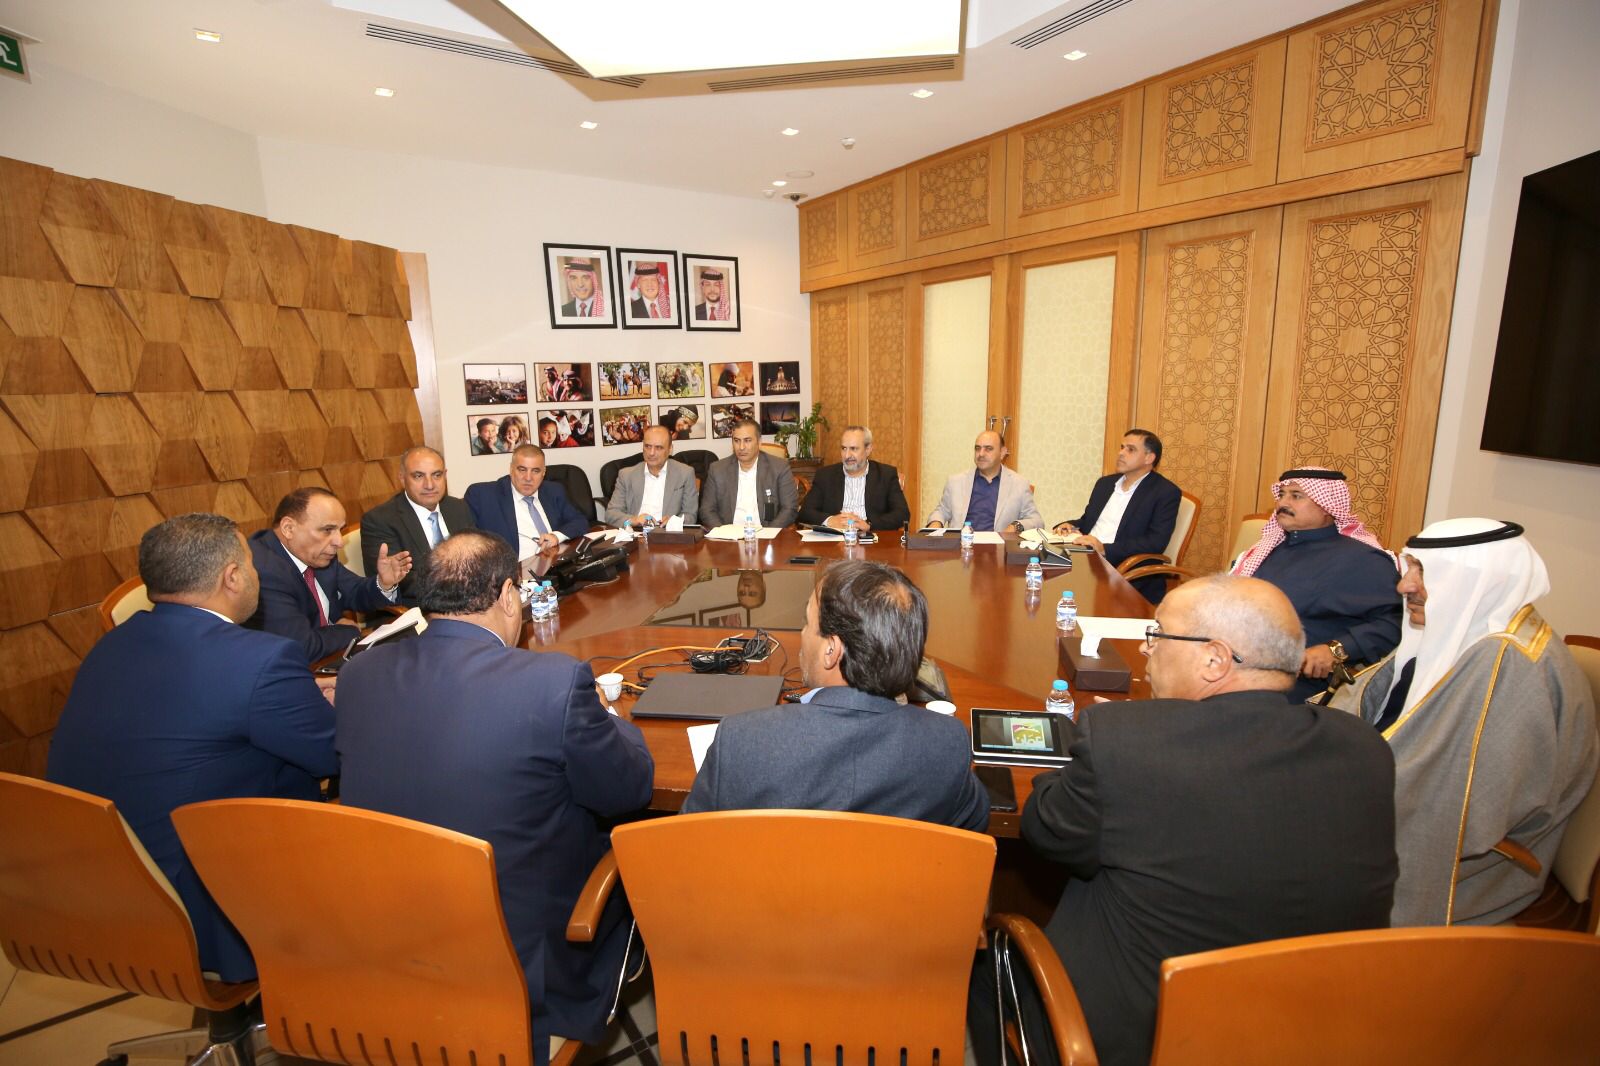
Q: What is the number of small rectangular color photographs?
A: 12